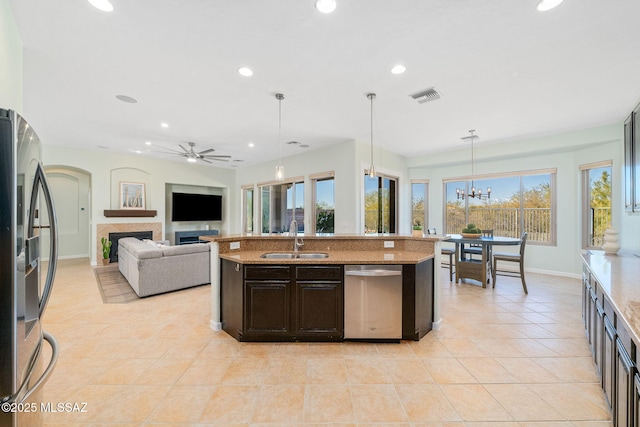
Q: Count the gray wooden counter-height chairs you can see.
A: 3